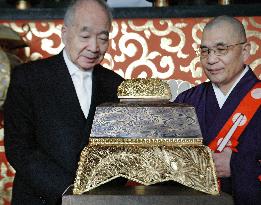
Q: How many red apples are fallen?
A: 0